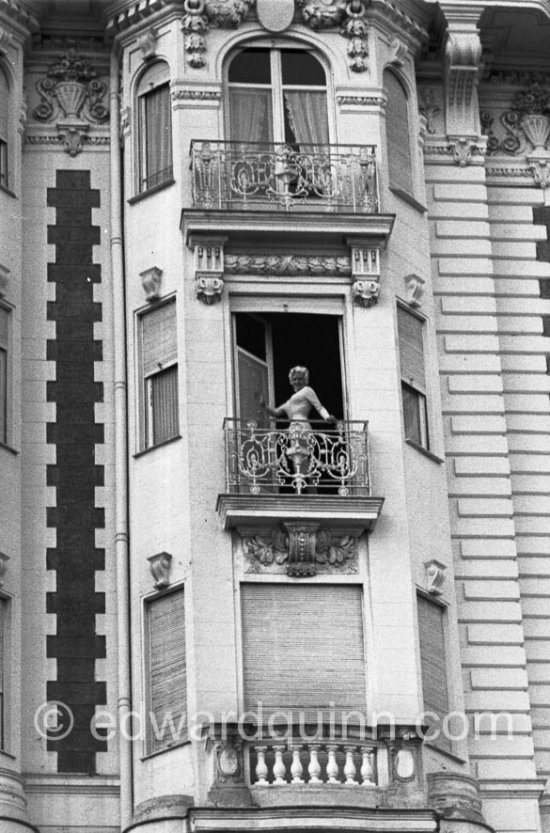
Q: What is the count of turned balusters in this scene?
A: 7